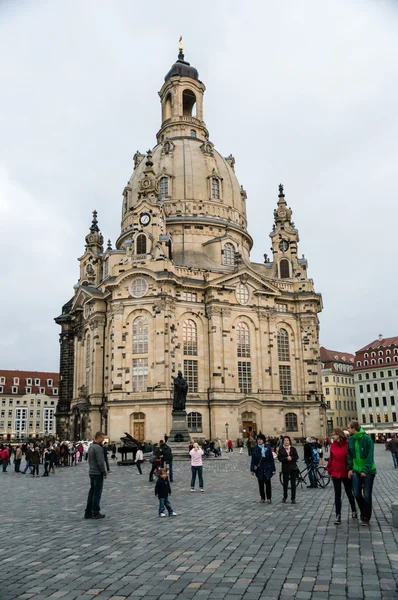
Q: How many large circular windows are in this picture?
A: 2